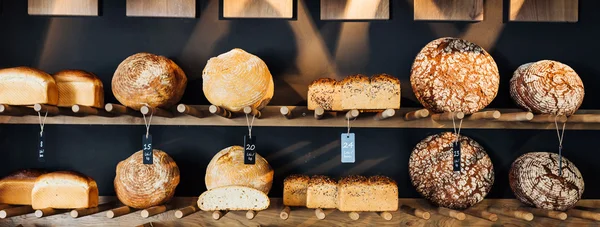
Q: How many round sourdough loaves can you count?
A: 8